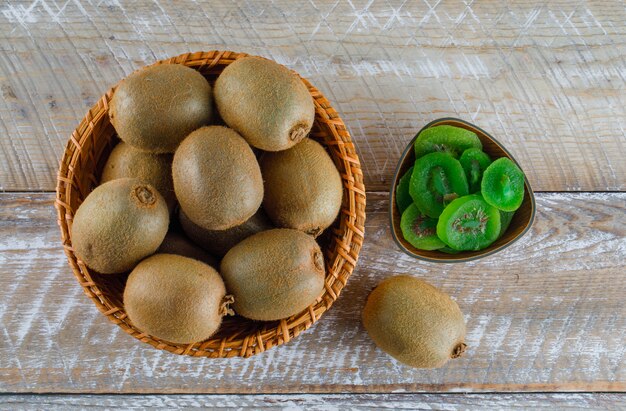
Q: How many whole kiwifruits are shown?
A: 11